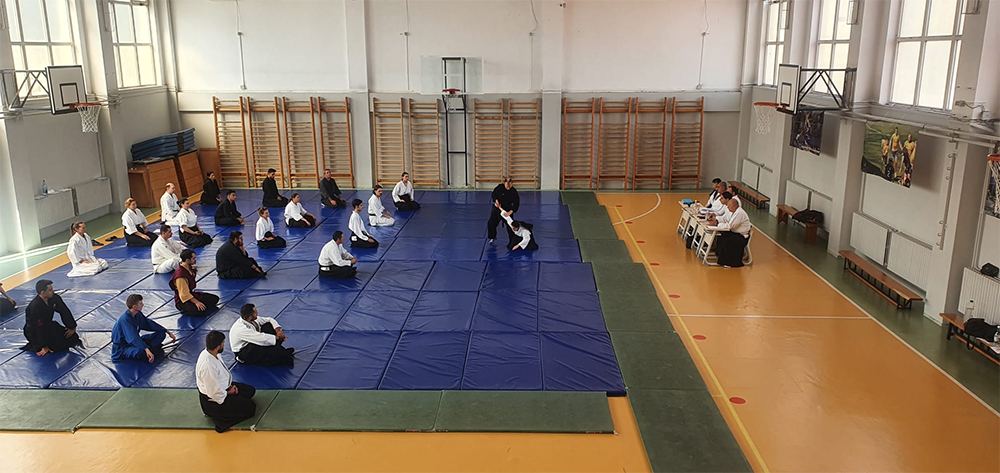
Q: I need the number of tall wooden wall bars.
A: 12